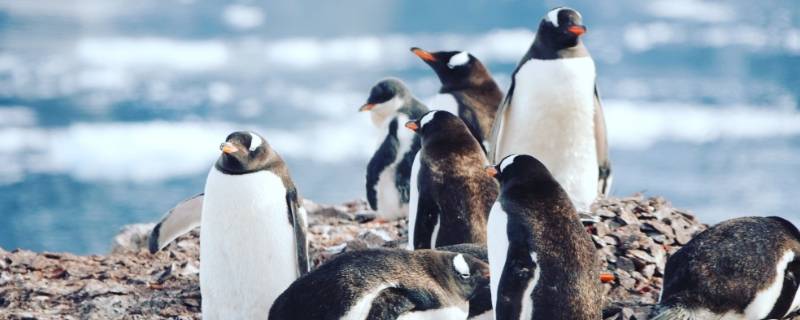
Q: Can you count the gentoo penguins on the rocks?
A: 9